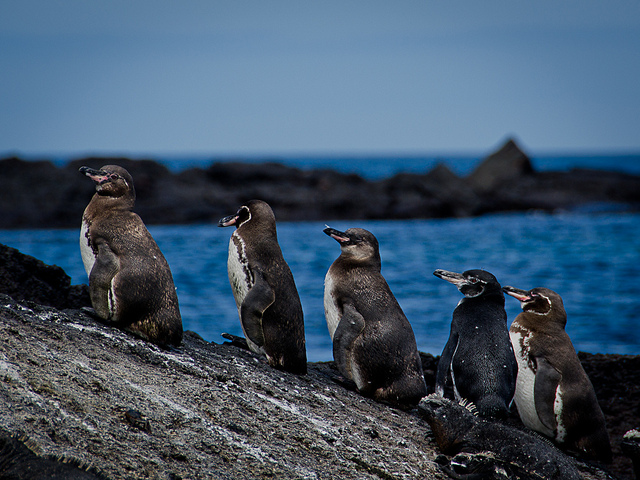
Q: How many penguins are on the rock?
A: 5